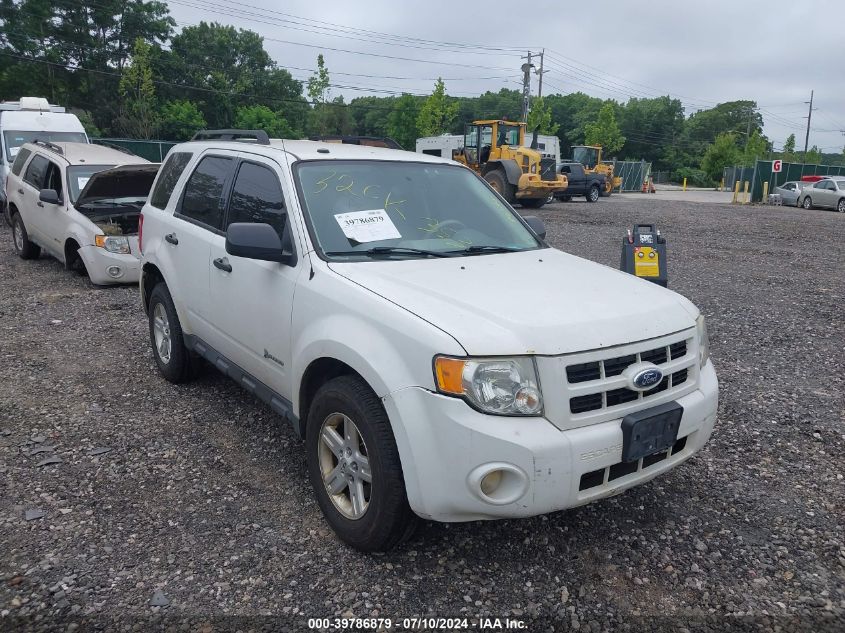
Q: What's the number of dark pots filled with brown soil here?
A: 0